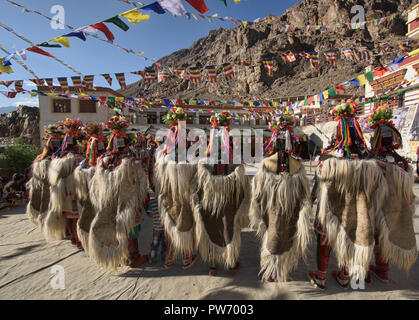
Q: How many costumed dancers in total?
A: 9